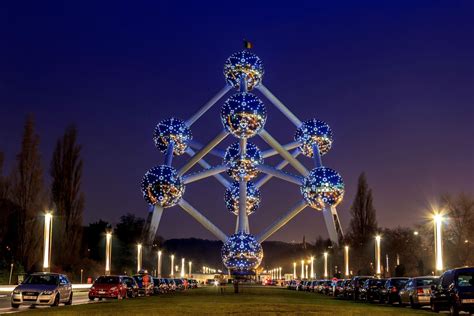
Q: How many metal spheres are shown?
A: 9